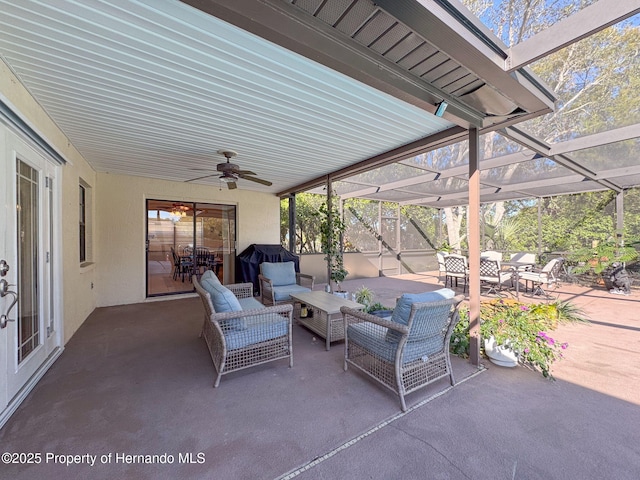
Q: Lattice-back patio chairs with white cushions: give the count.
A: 6